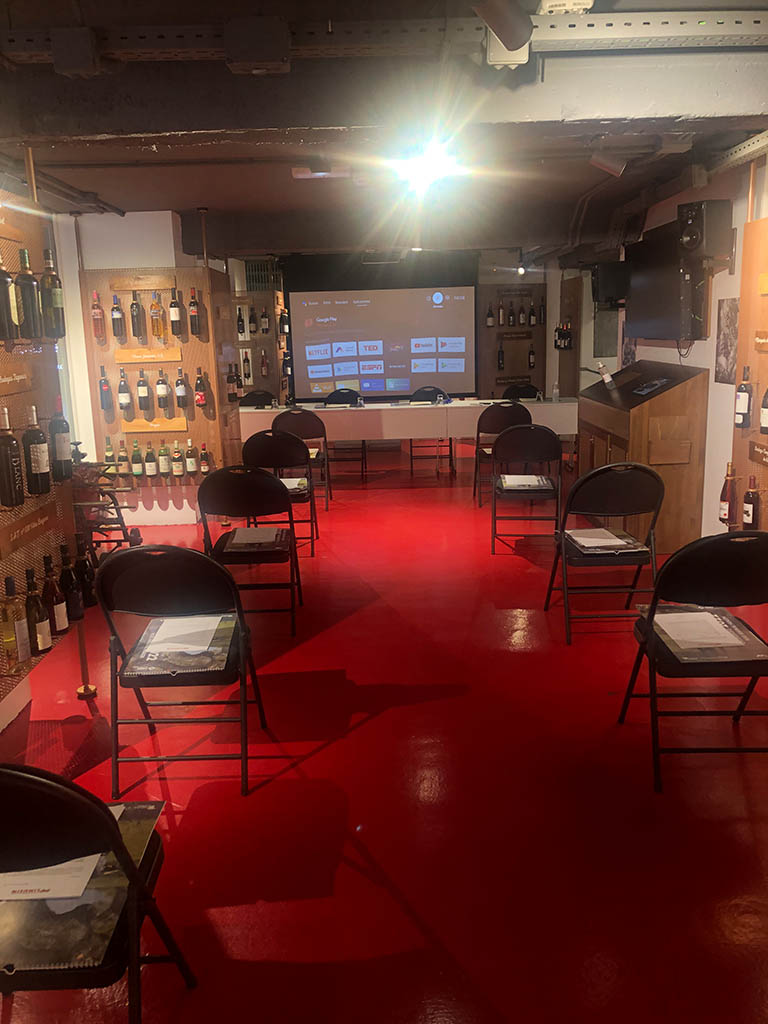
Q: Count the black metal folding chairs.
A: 13